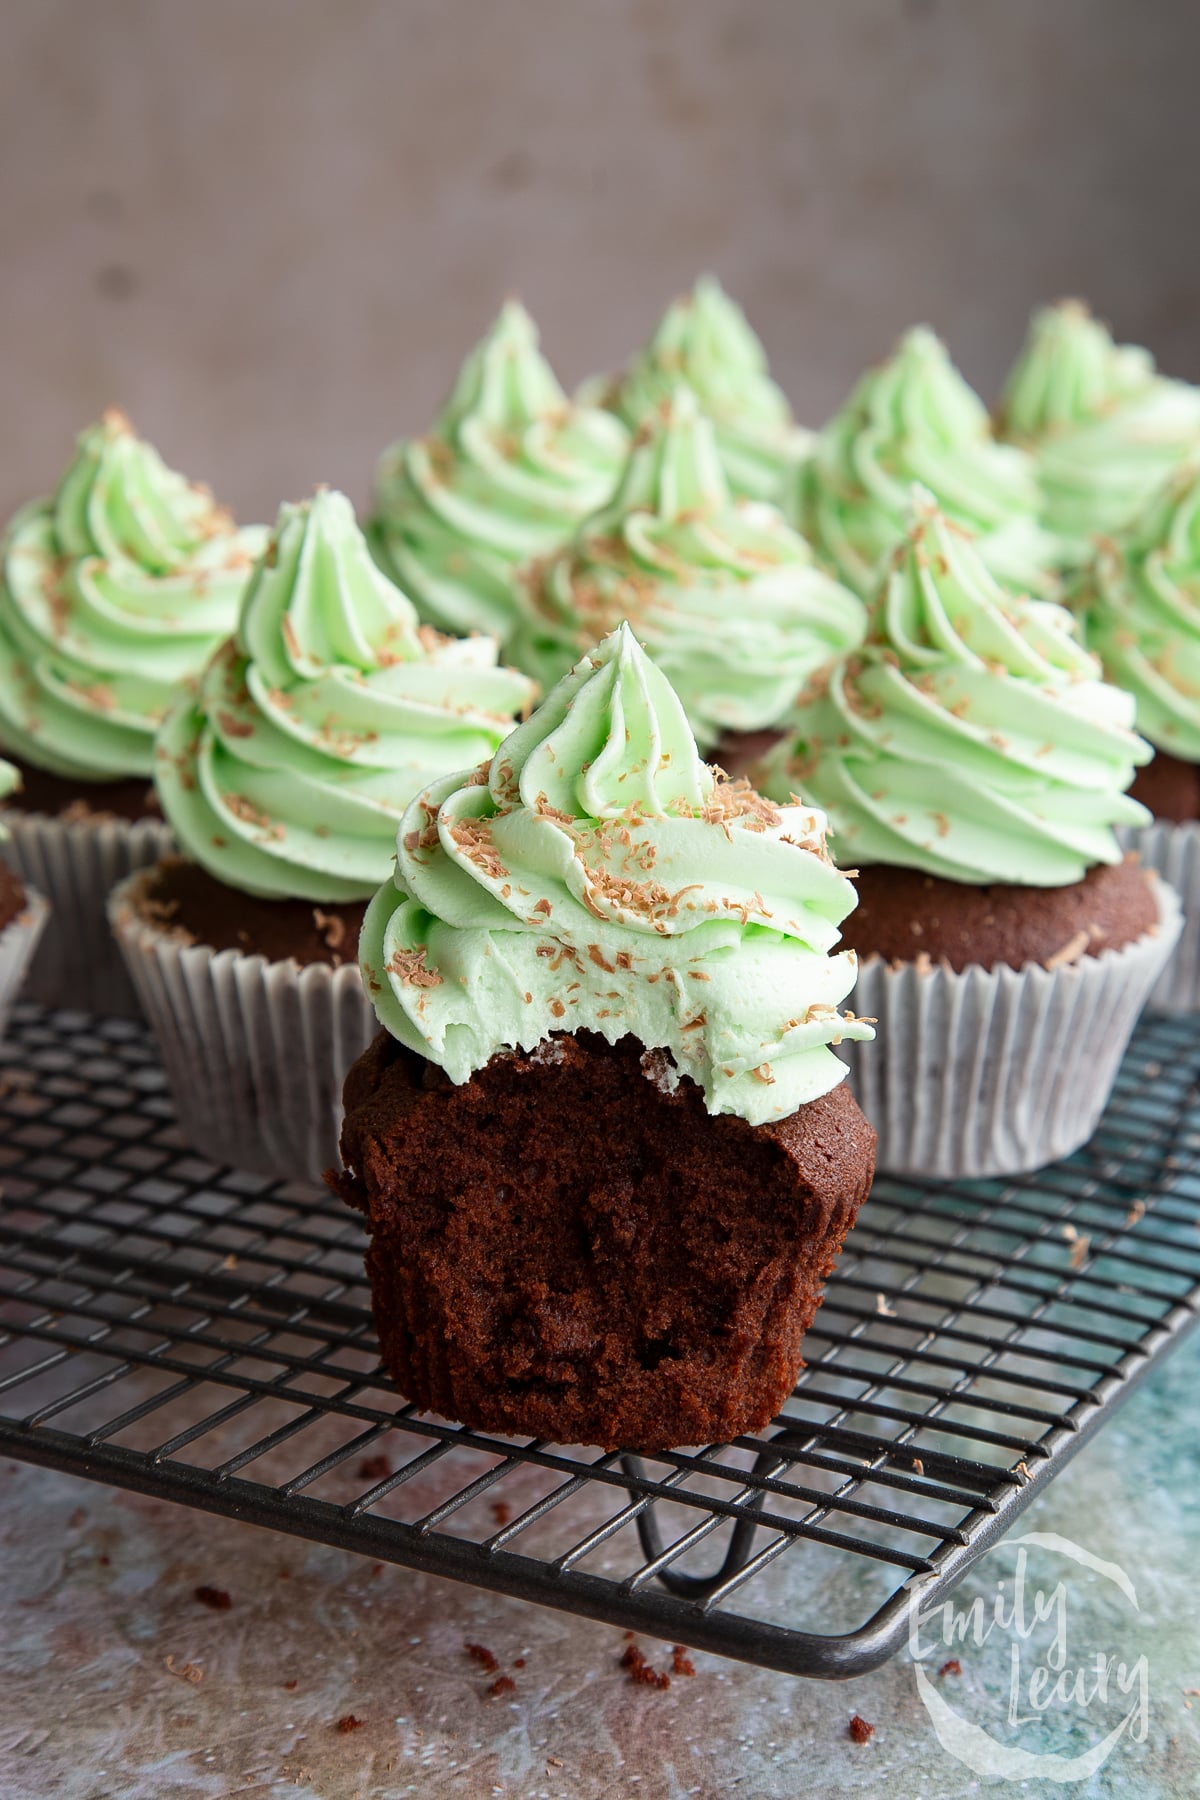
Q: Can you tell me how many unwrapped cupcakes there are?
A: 1